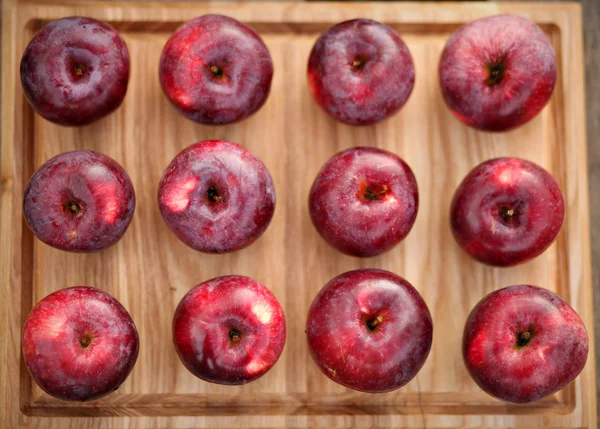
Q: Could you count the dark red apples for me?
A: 12